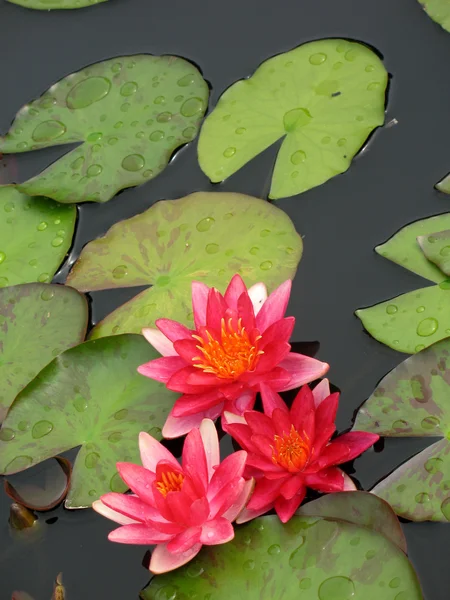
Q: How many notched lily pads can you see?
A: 6